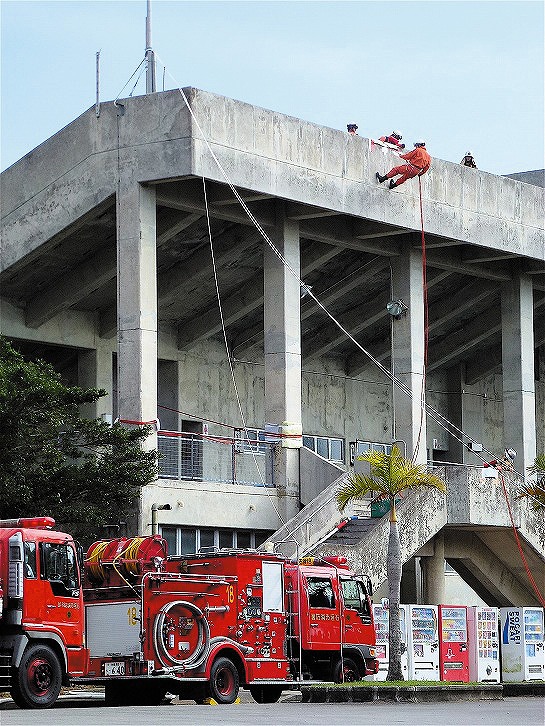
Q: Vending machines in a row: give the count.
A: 5